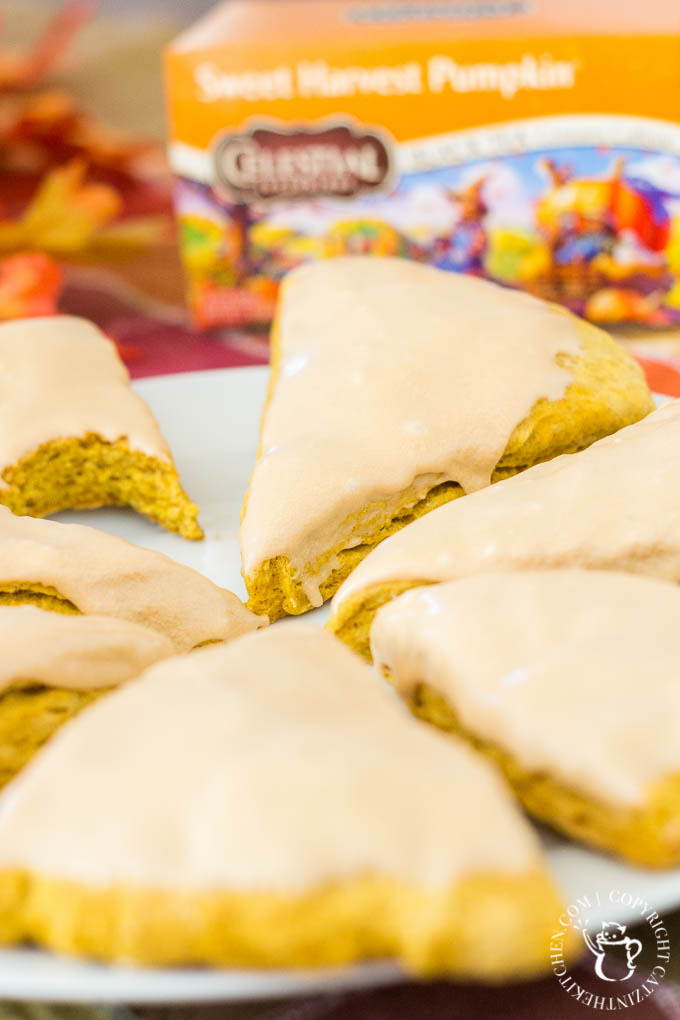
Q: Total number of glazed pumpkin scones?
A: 7